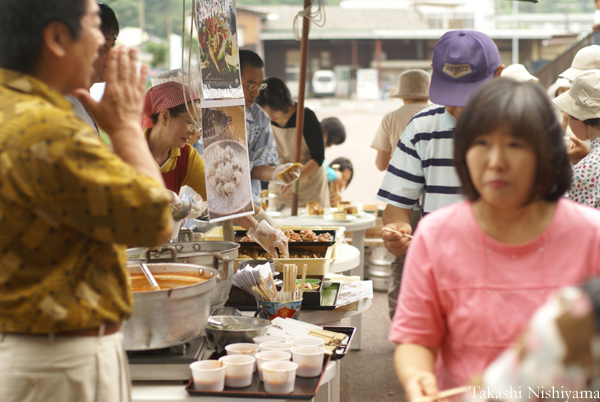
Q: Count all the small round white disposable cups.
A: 9